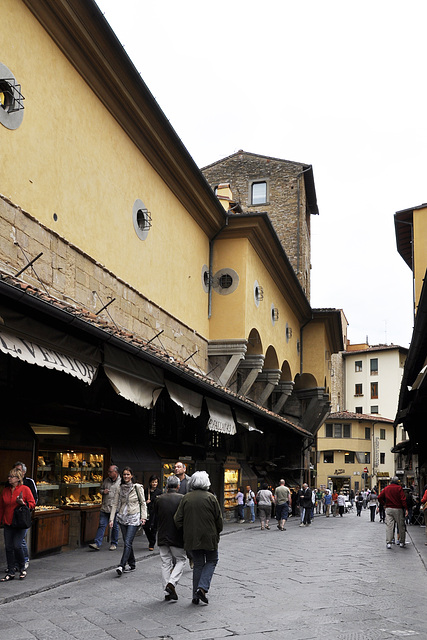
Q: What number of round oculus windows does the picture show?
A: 8